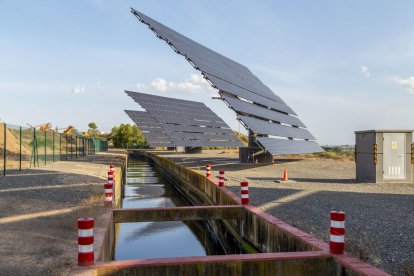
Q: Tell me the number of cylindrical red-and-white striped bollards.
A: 8